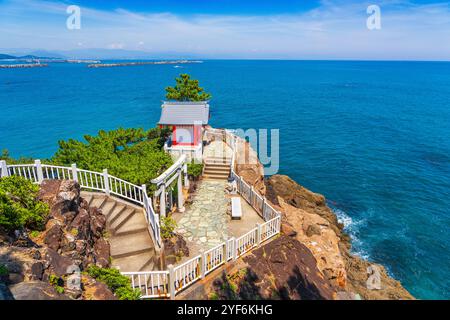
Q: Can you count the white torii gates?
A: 1